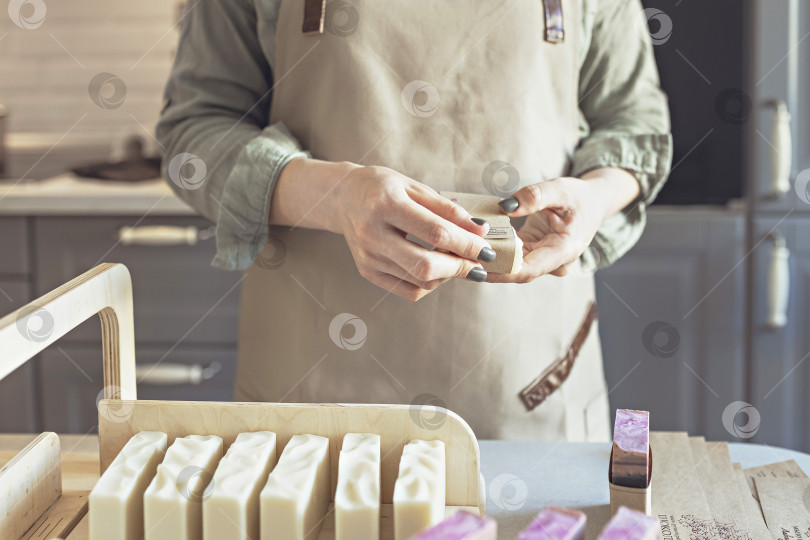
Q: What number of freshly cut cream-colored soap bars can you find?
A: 6